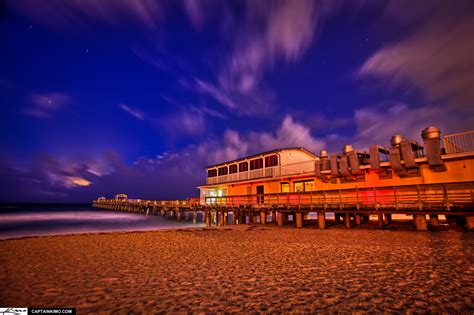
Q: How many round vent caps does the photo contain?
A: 4